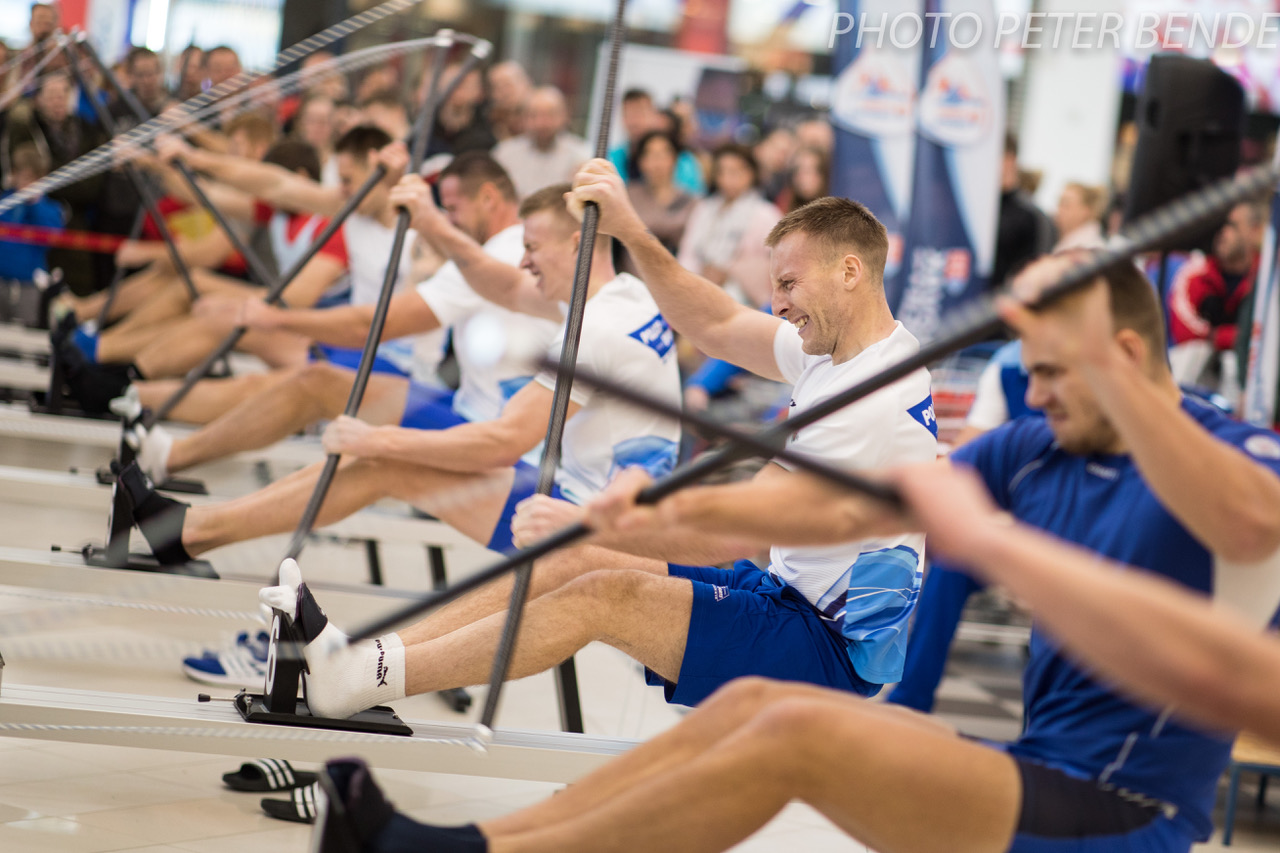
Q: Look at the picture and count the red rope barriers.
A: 1